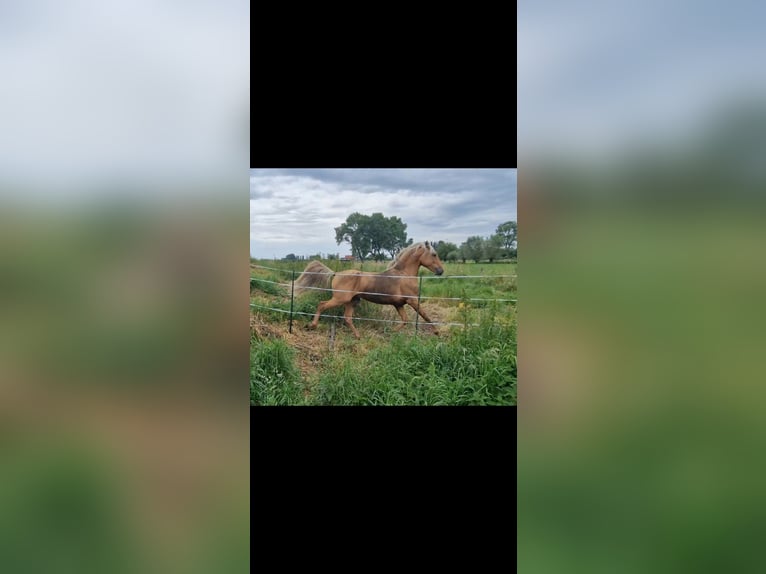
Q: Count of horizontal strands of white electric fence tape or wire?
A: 3